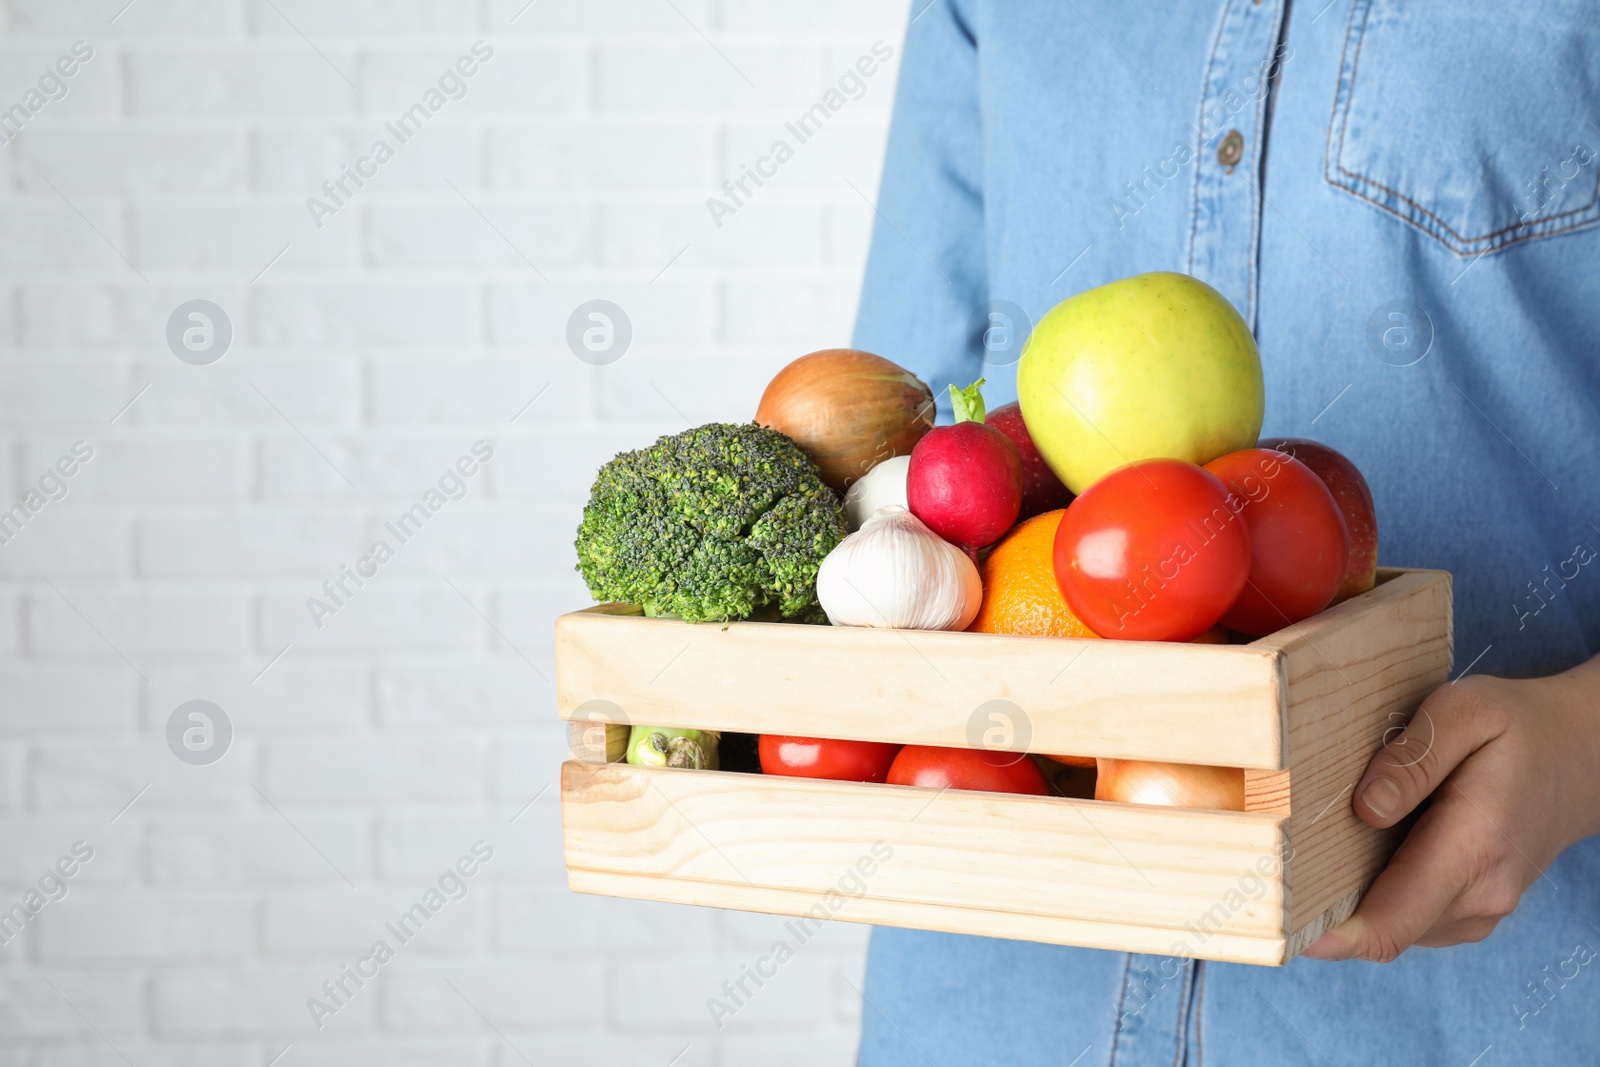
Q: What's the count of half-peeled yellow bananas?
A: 0